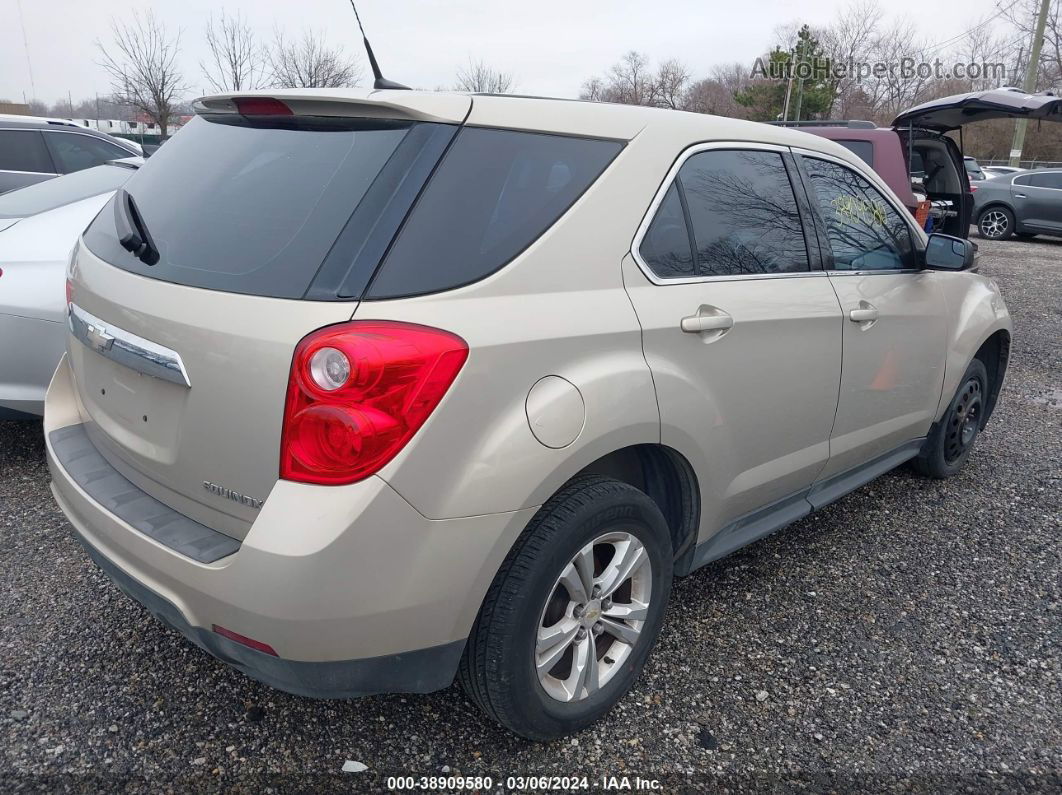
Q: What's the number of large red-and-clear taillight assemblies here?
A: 1